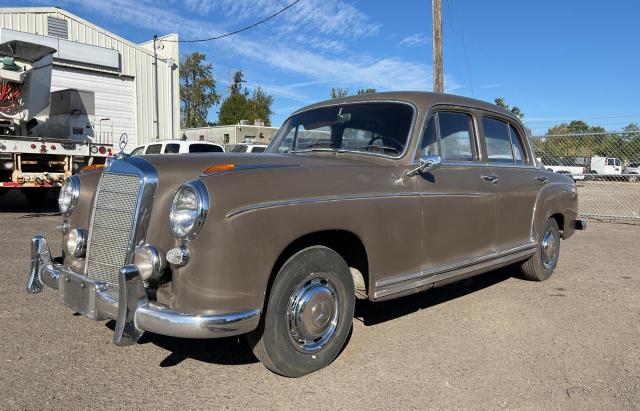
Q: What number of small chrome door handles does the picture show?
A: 2